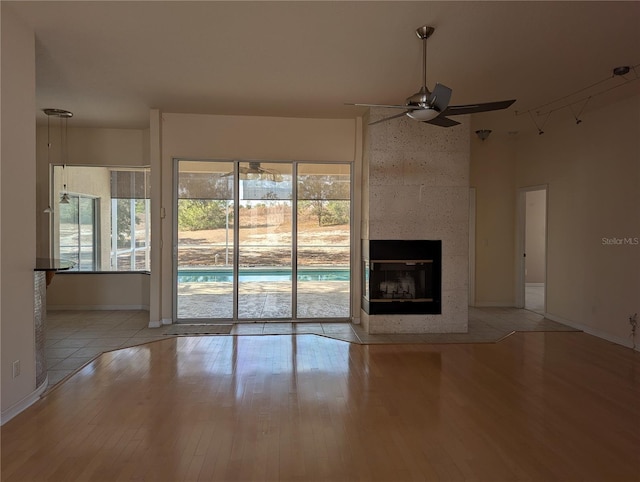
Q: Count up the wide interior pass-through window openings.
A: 1